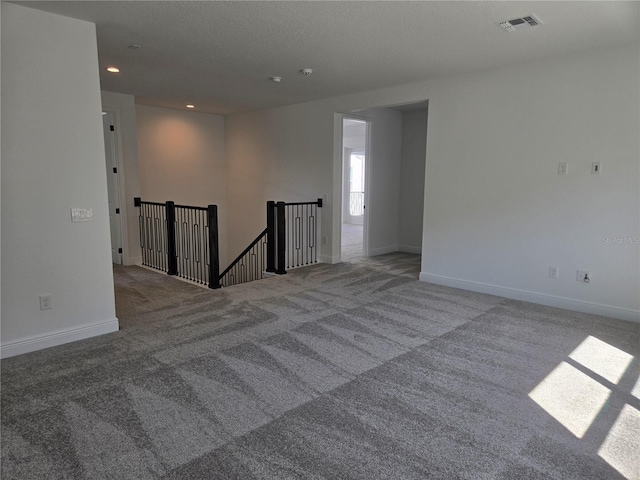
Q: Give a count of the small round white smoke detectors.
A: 2